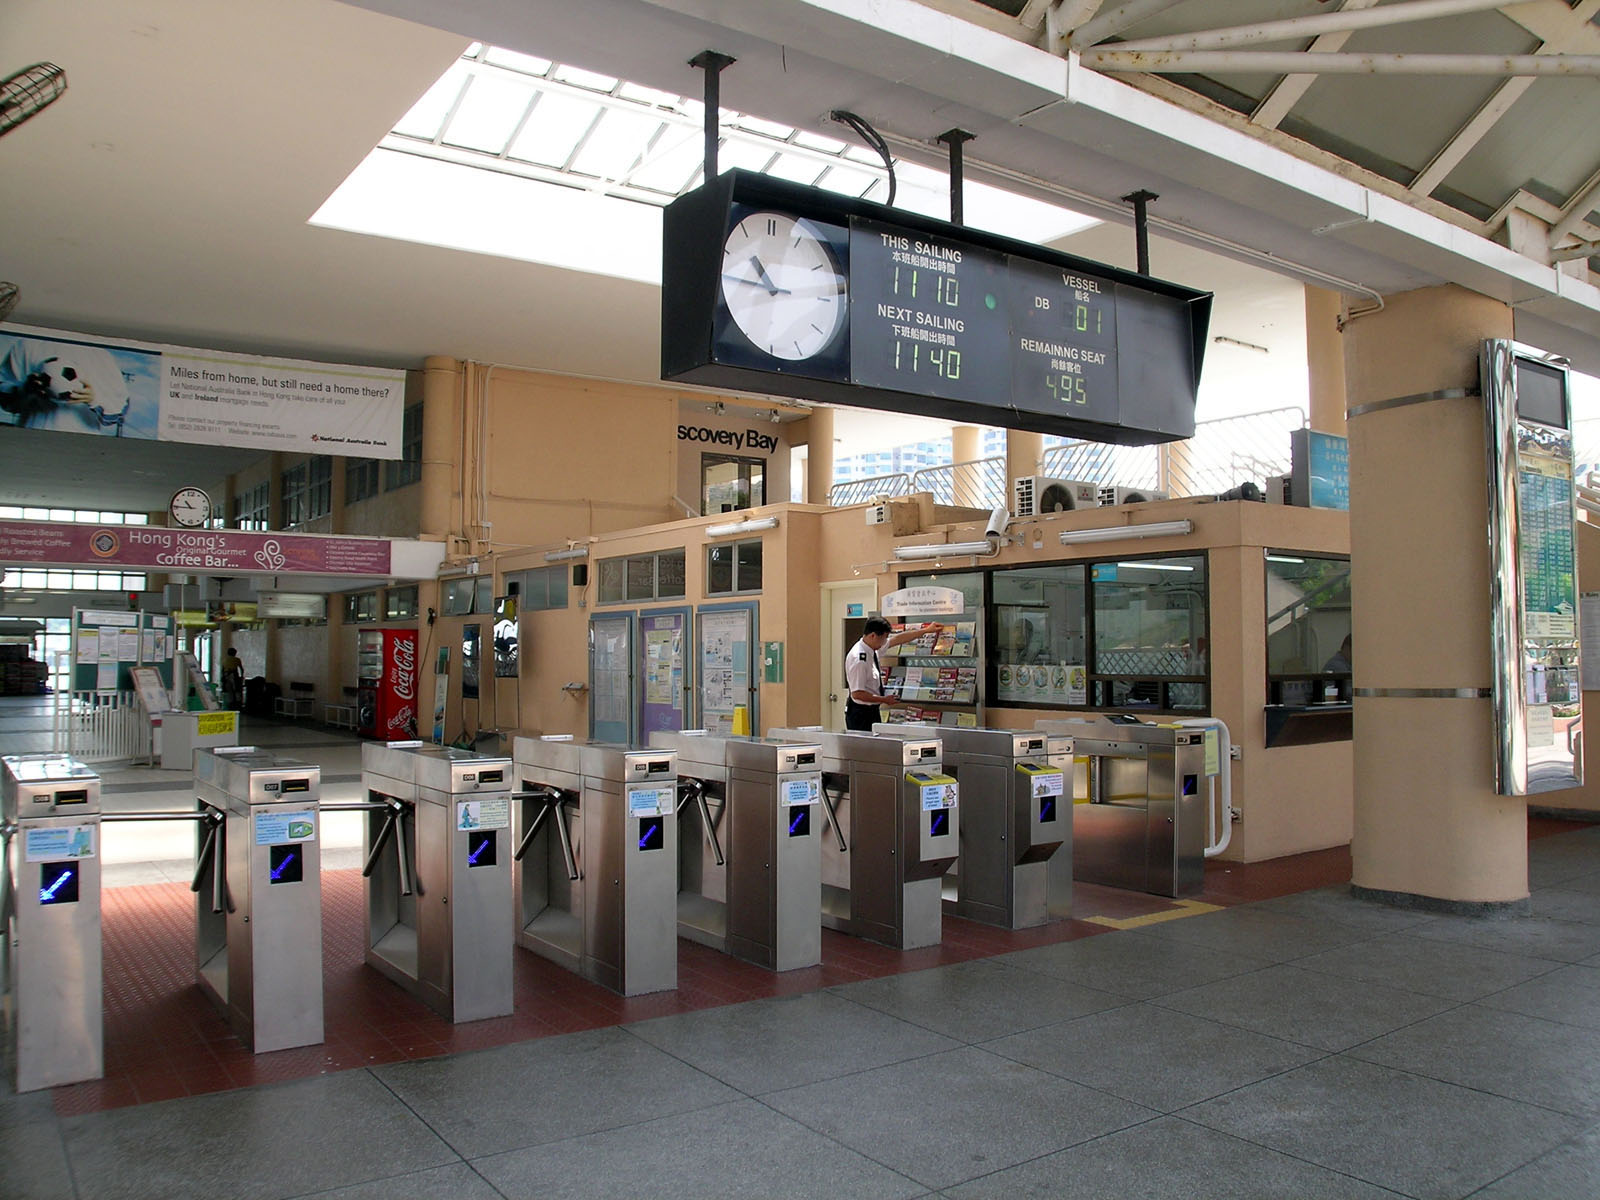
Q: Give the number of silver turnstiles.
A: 8